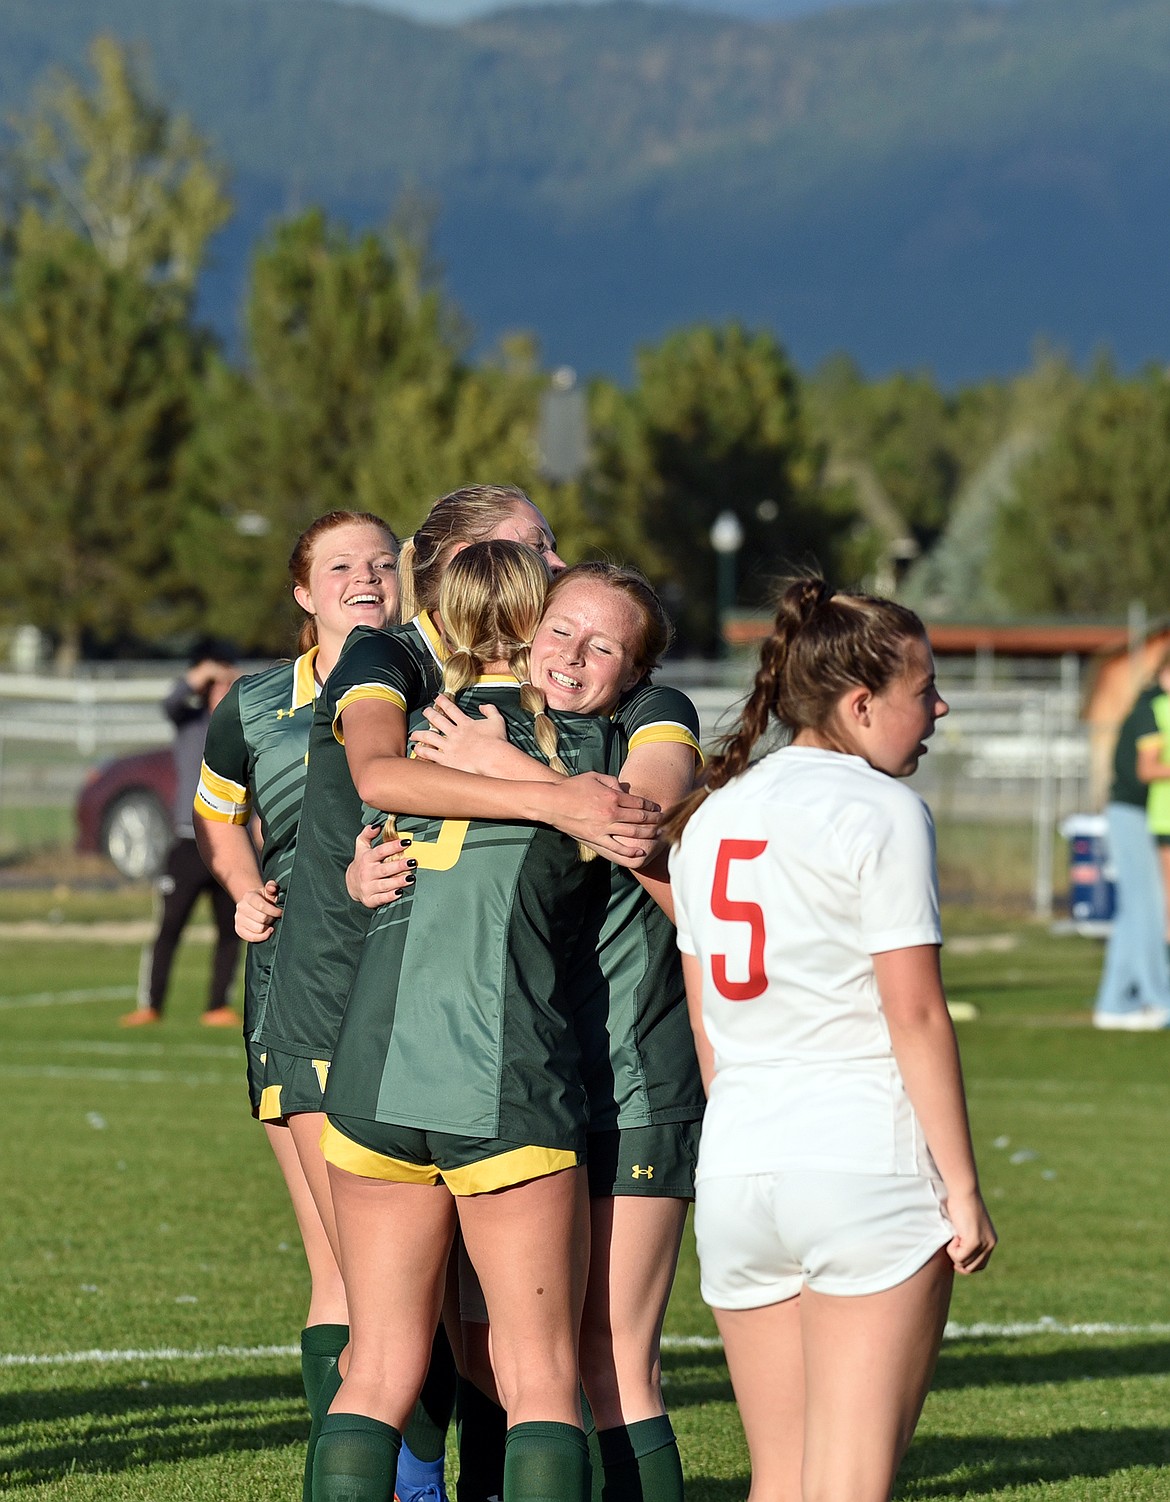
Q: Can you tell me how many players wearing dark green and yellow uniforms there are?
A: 4